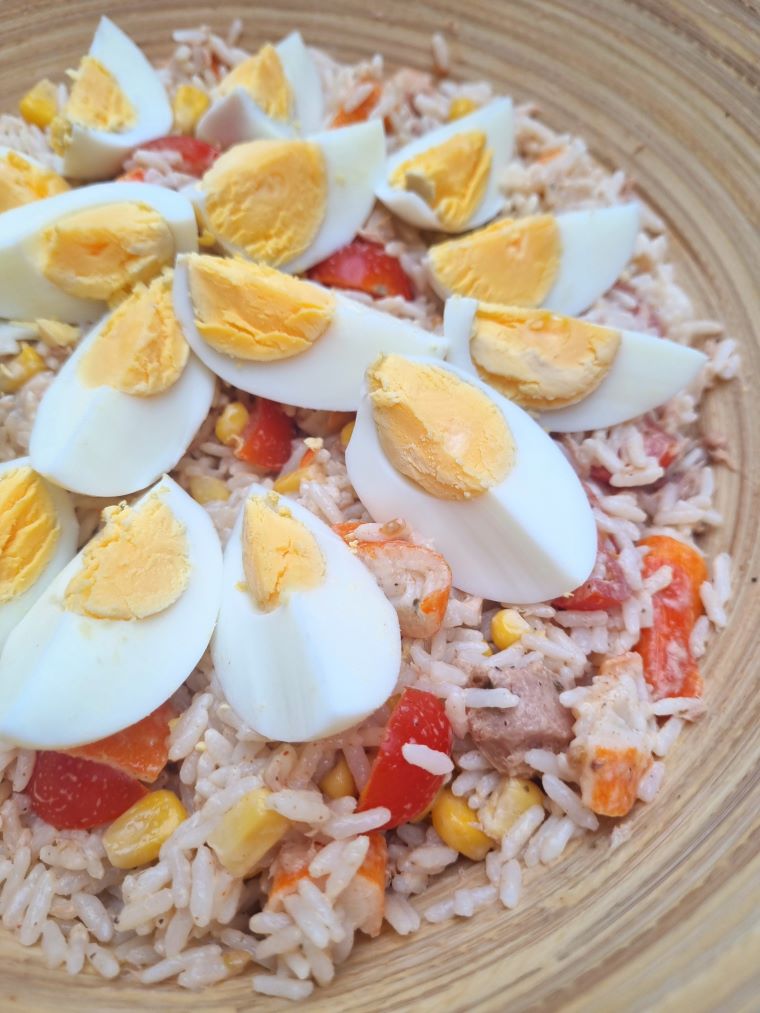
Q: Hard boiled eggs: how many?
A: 14